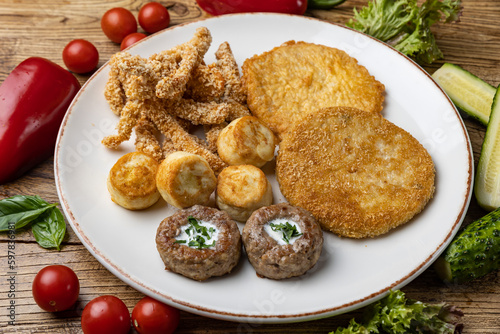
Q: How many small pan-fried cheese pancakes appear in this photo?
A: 4